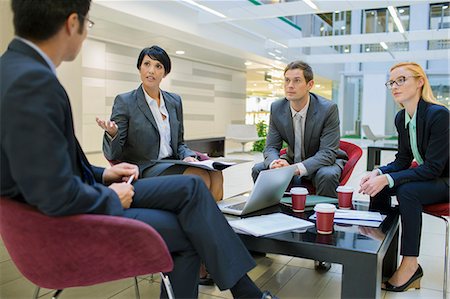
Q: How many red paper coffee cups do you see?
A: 3